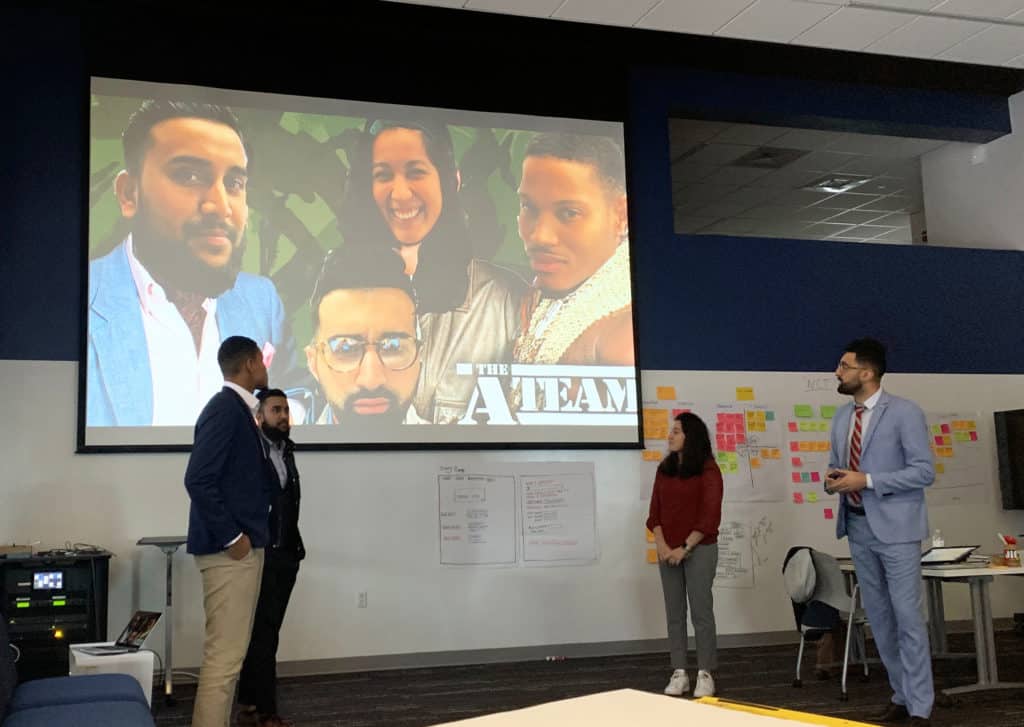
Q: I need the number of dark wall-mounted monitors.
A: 1